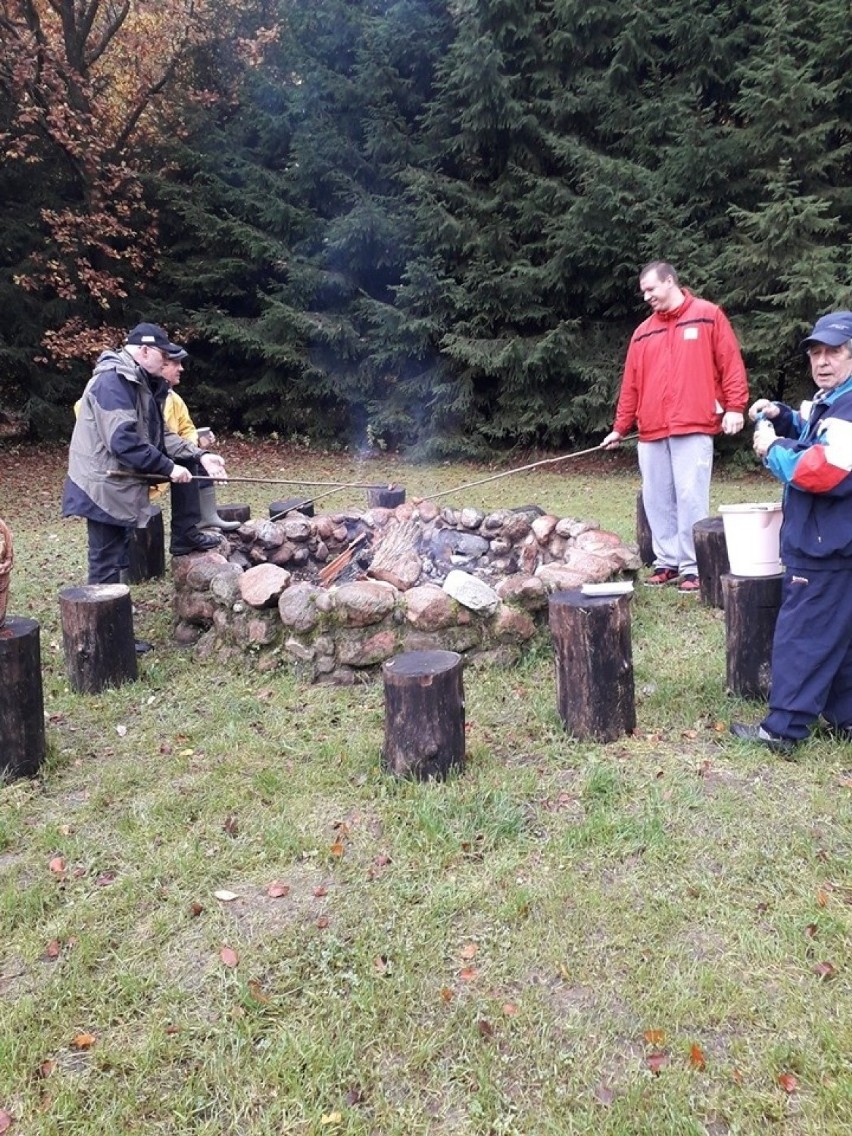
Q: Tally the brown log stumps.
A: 11